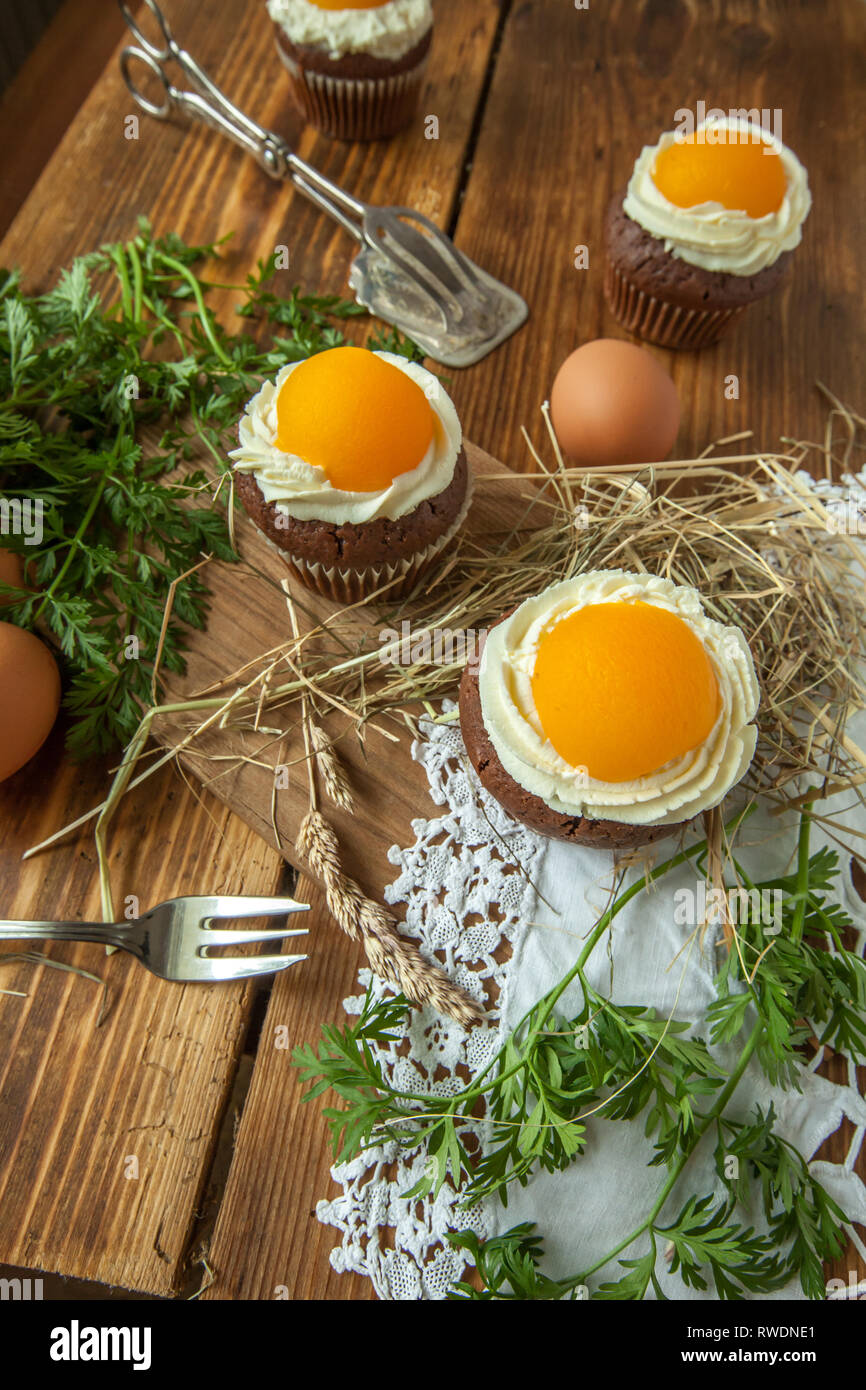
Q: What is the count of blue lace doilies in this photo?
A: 0